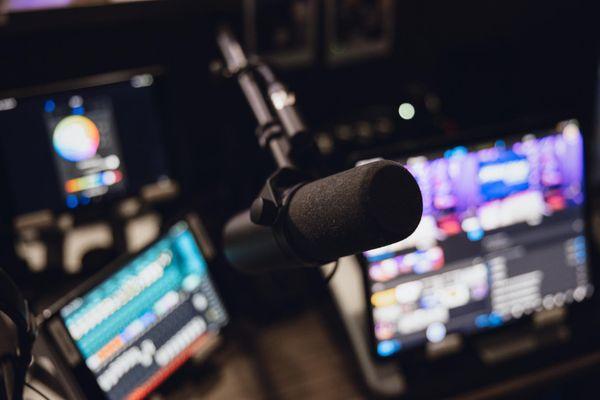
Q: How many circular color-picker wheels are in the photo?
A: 1